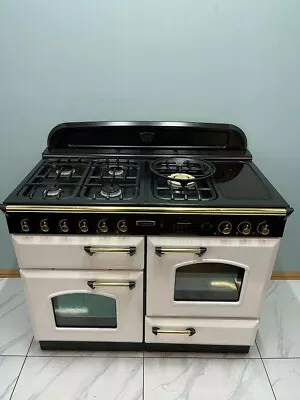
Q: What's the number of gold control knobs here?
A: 9